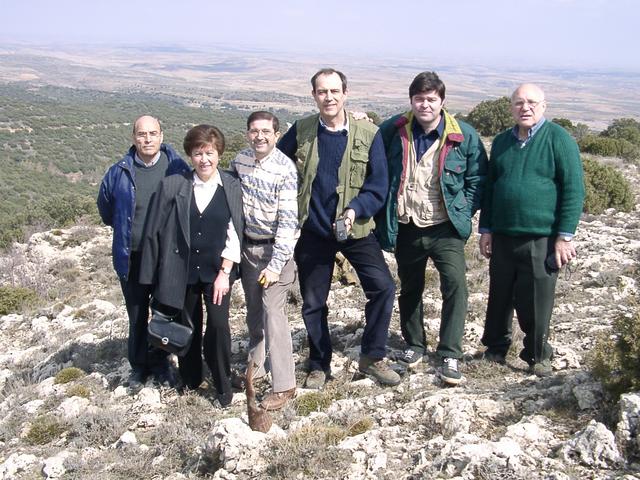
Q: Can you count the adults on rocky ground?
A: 6